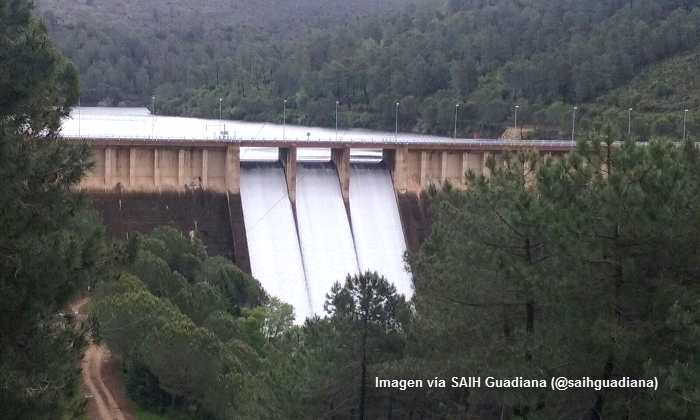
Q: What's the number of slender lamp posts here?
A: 11